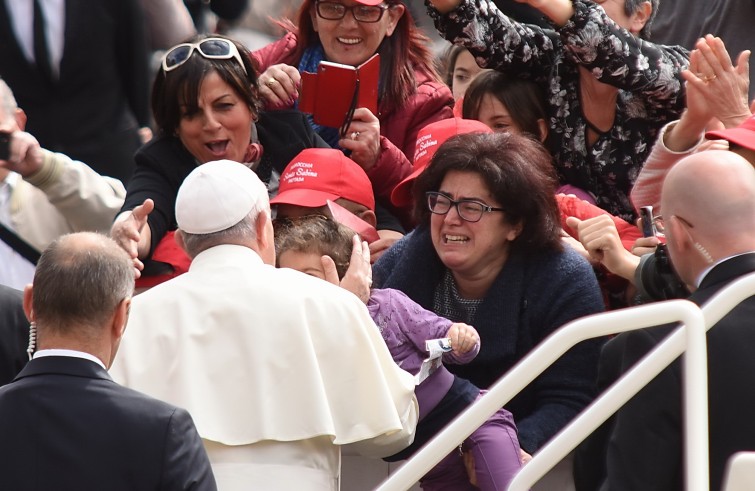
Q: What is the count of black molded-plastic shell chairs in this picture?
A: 0